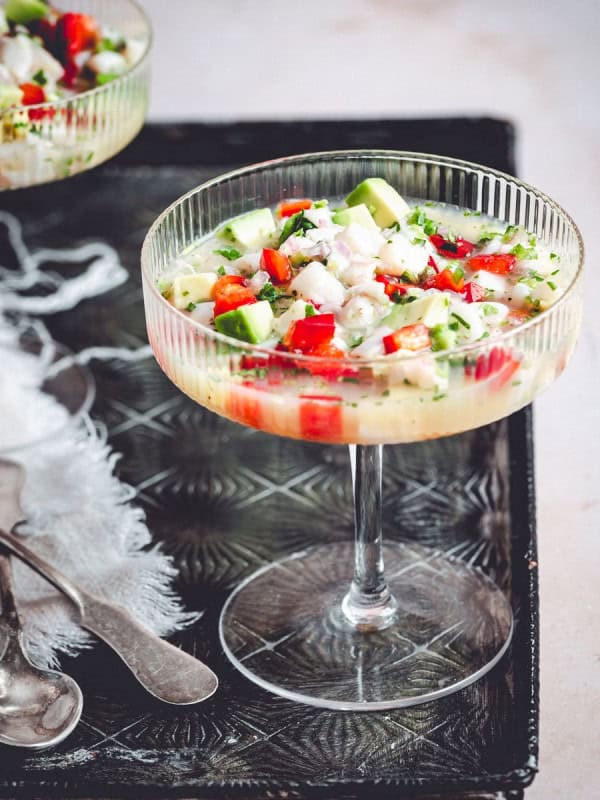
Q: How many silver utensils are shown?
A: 2